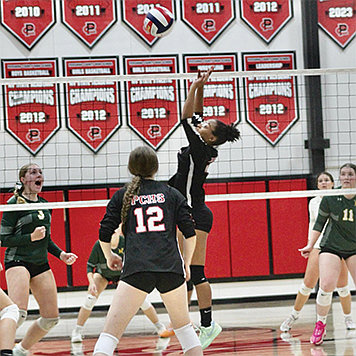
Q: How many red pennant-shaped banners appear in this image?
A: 11